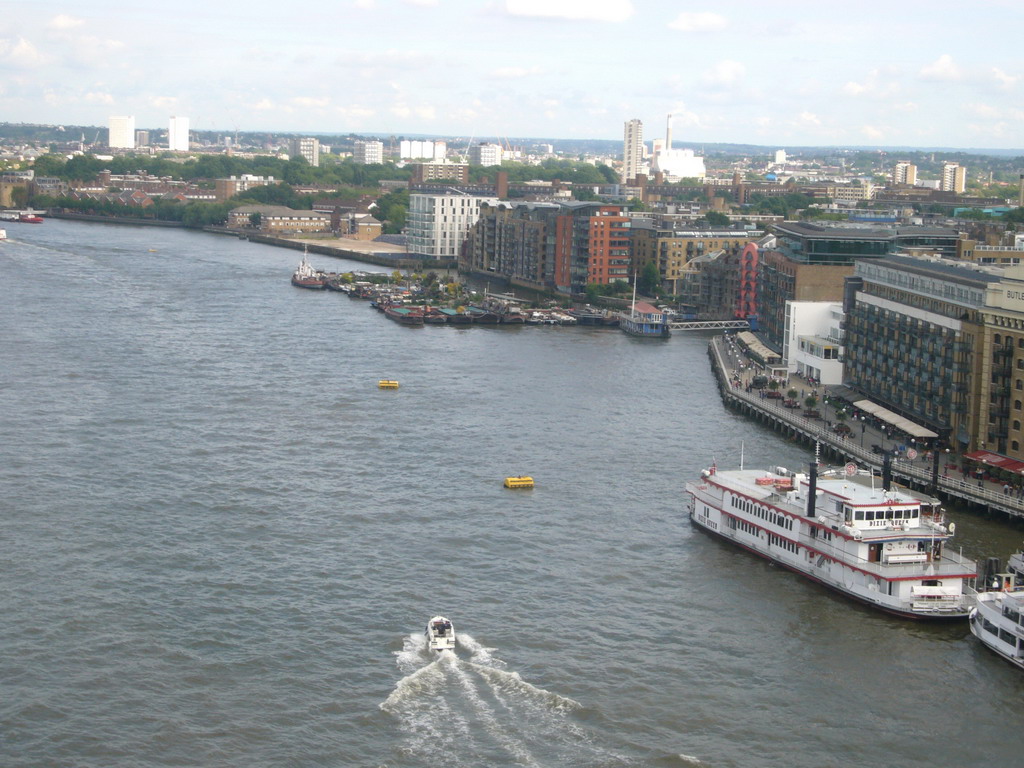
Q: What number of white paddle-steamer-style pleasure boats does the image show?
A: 1